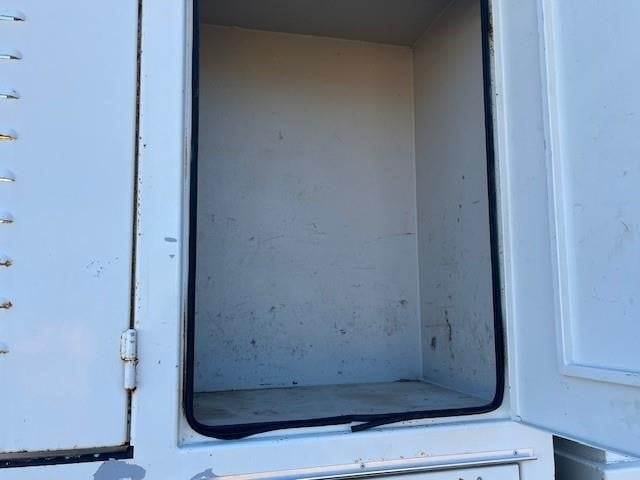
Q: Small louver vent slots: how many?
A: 9